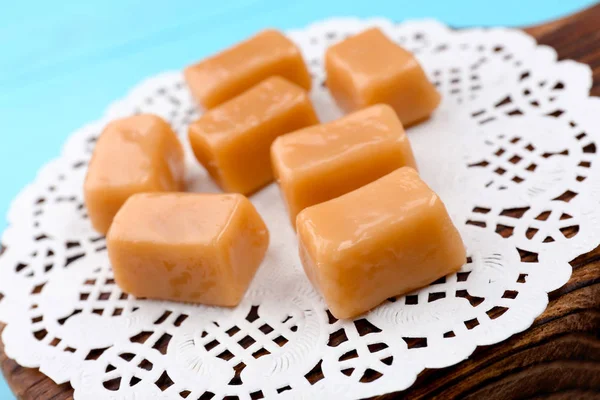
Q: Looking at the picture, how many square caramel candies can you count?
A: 7